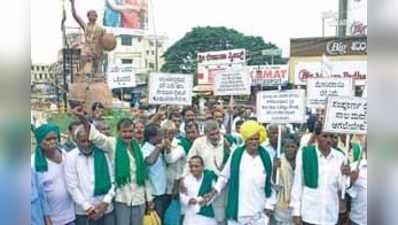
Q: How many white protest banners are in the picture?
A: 6